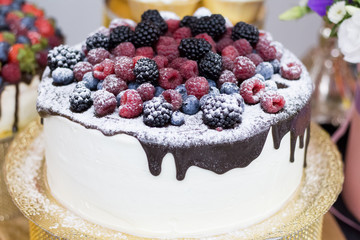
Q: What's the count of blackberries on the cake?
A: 14